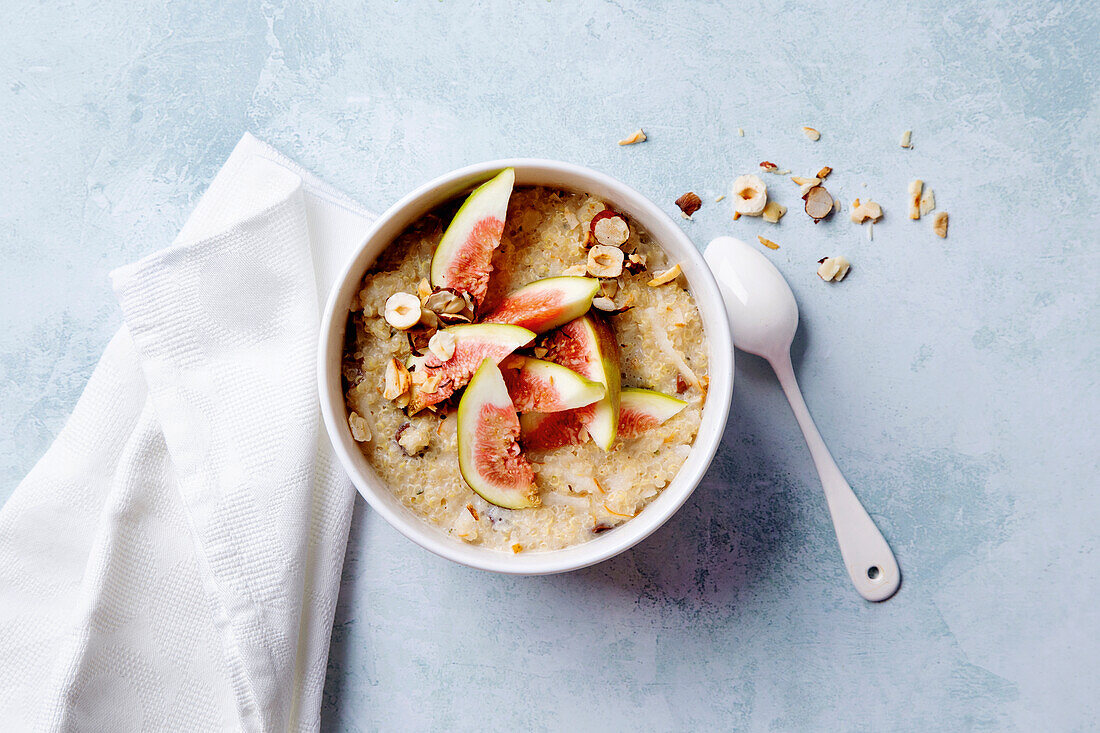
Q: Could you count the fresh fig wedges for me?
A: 7